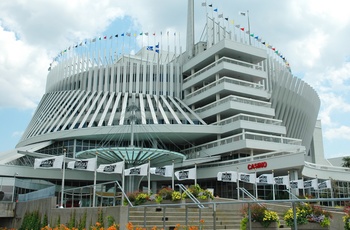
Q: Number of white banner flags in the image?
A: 13